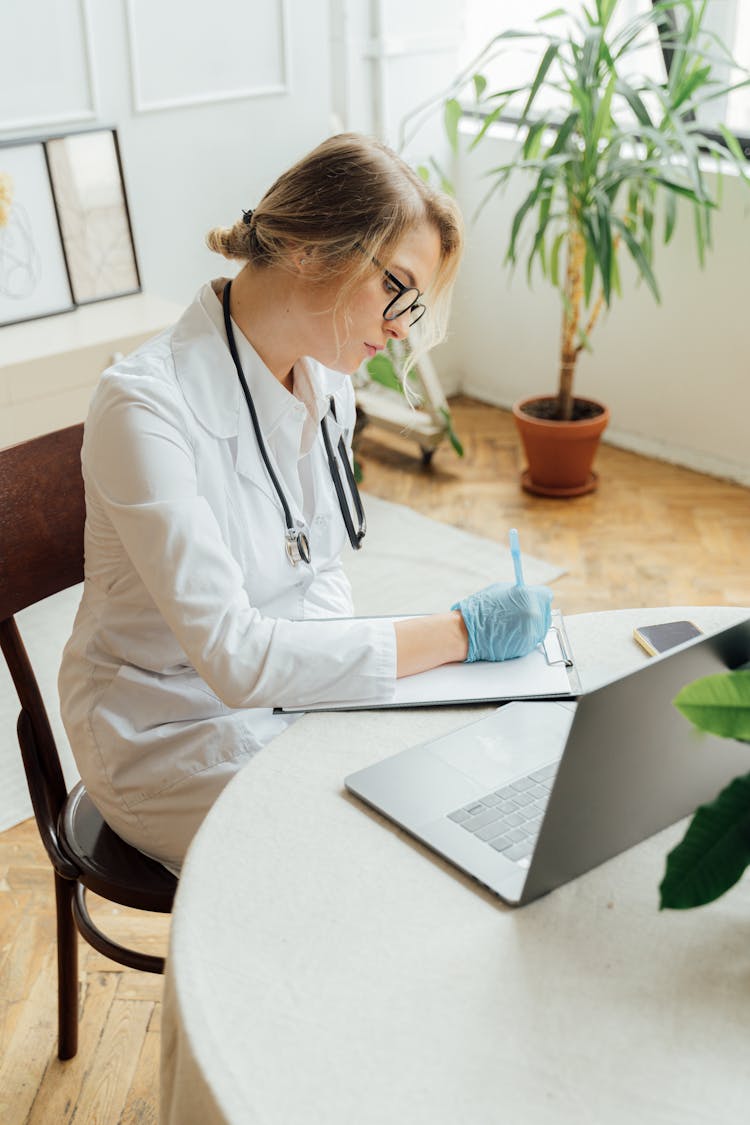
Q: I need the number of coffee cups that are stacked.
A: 0